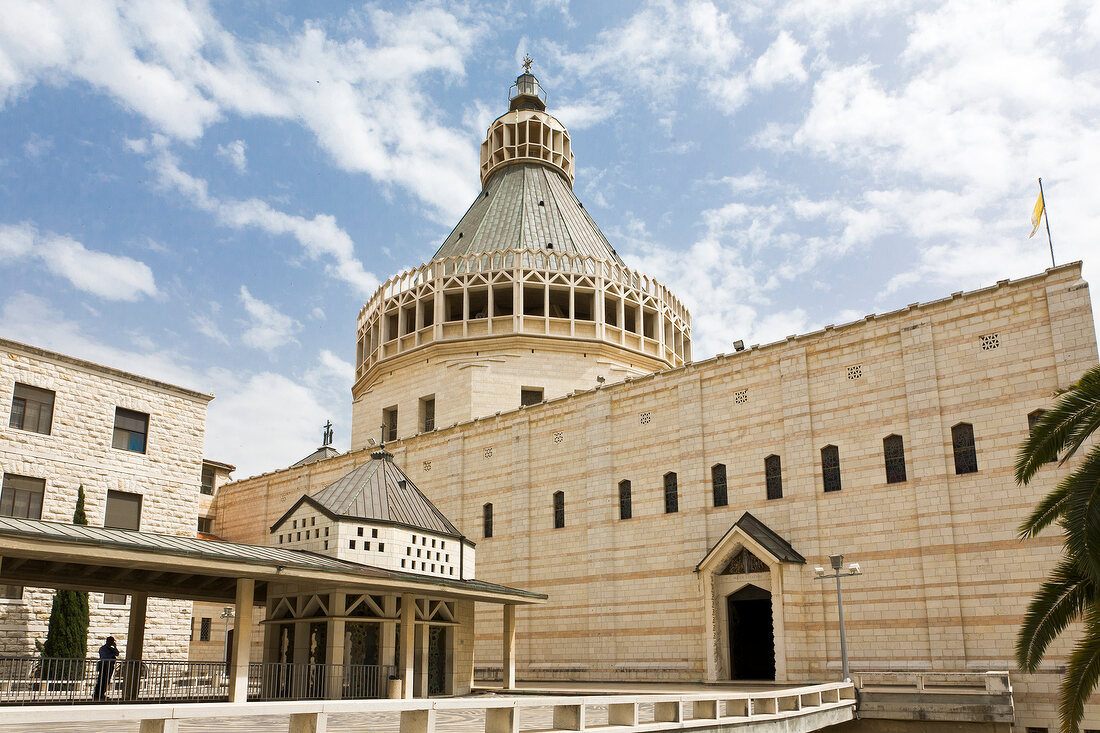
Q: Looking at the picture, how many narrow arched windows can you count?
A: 10